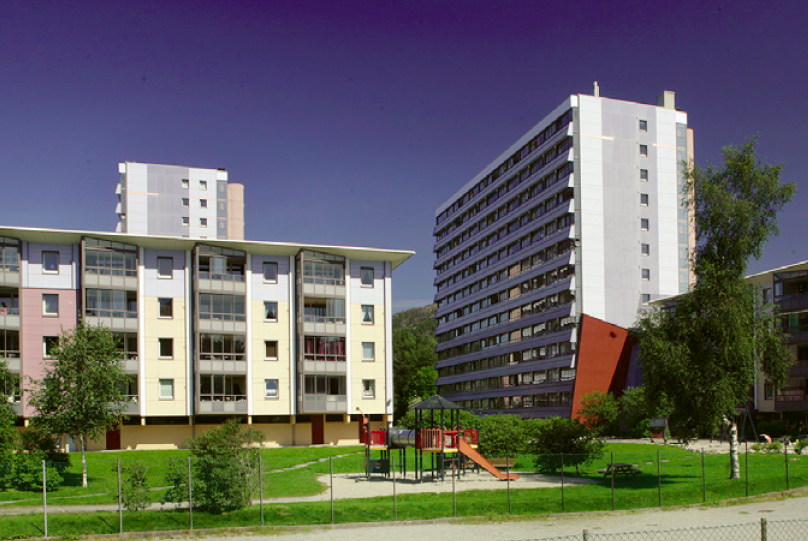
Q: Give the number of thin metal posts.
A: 14